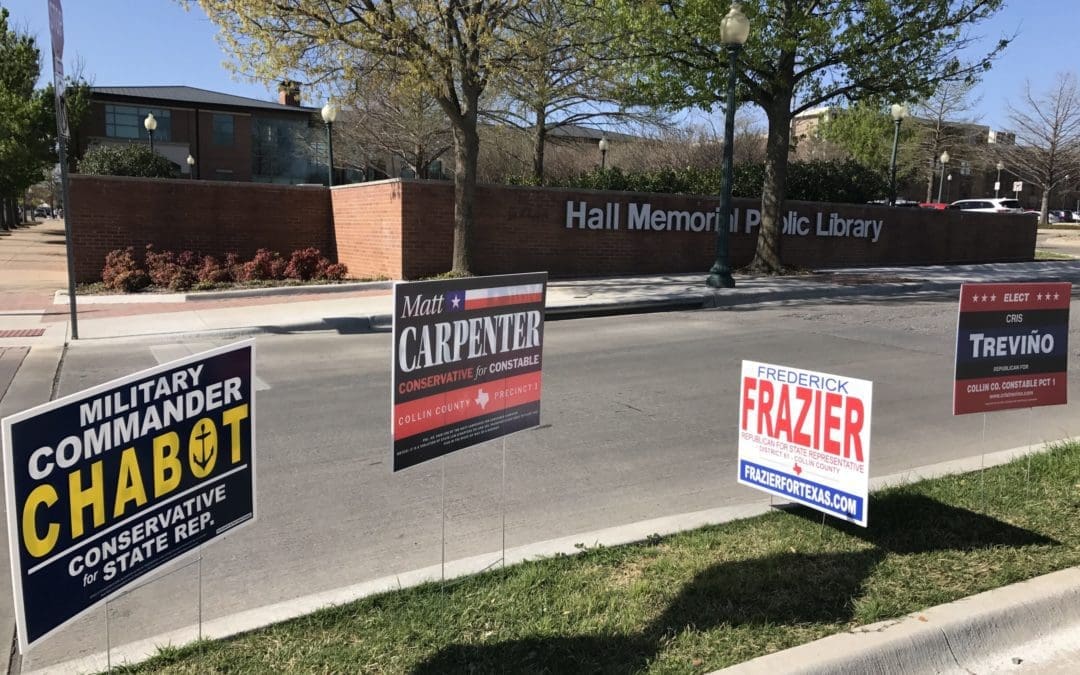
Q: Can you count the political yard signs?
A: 4